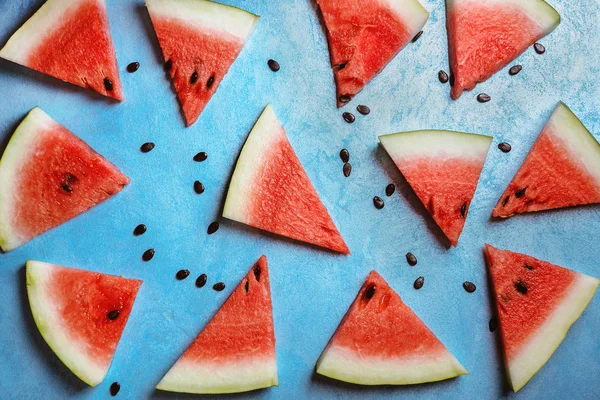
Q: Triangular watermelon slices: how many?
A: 12